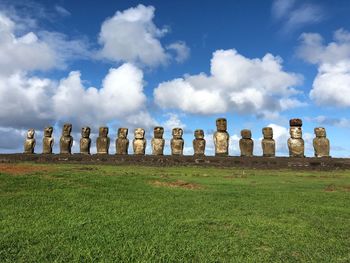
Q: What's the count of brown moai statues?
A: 15